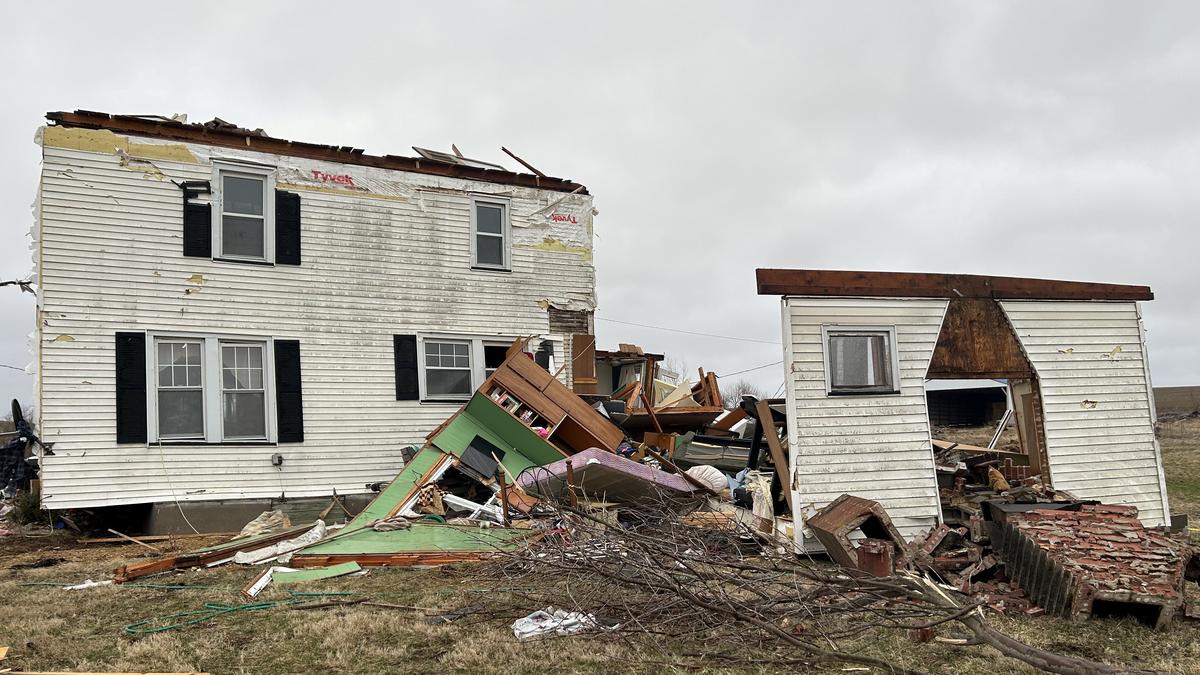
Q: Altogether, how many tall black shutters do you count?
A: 5